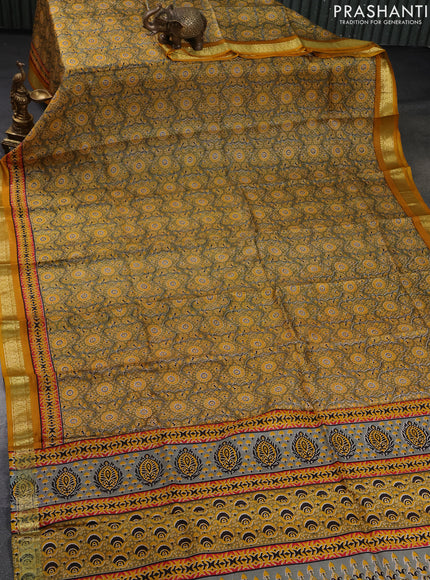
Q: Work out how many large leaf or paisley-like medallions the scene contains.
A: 11